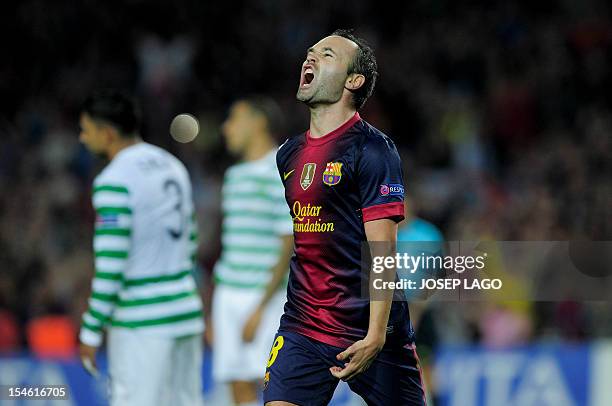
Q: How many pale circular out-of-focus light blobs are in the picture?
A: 1